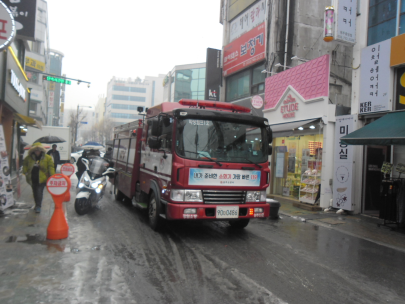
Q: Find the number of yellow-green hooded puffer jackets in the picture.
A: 1